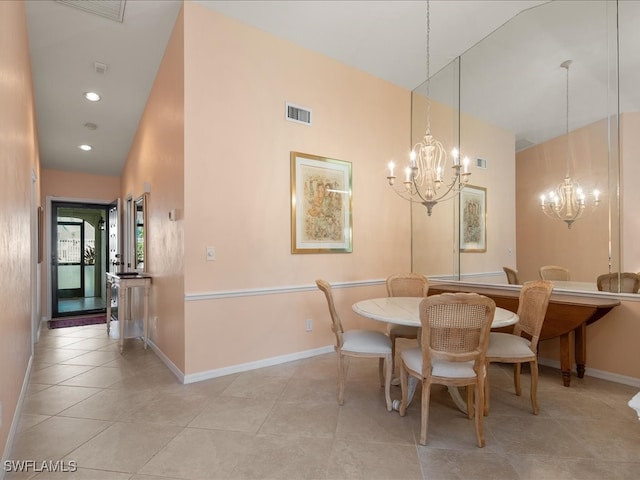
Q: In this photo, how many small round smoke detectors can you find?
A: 1